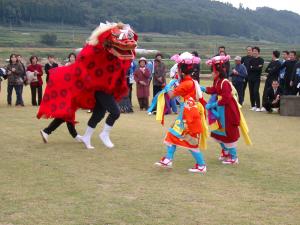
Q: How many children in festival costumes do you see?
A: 2